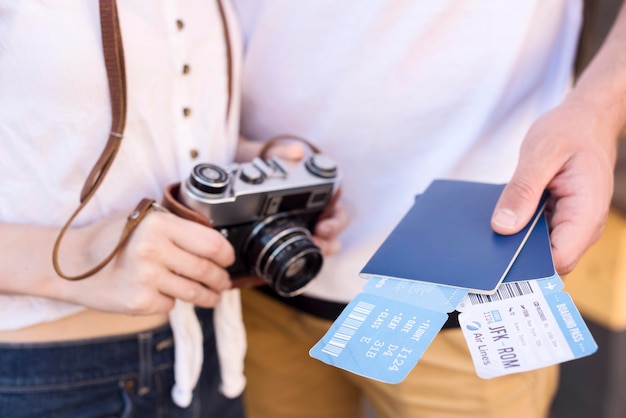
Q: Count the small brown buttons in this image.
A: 4